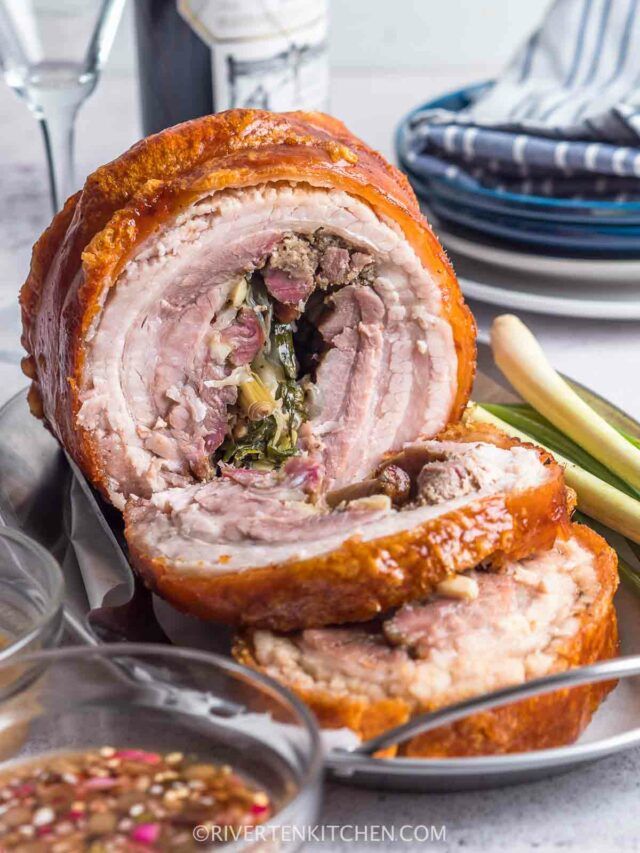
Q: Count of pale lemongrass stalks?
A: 2